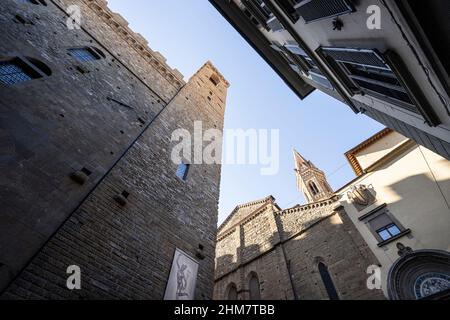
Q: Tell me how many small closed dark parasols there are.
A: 0